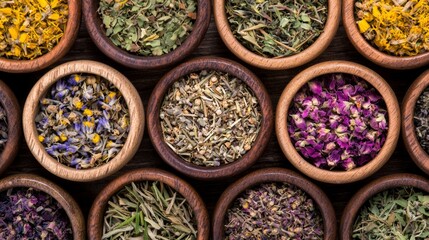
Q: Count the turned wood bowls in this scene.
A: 13